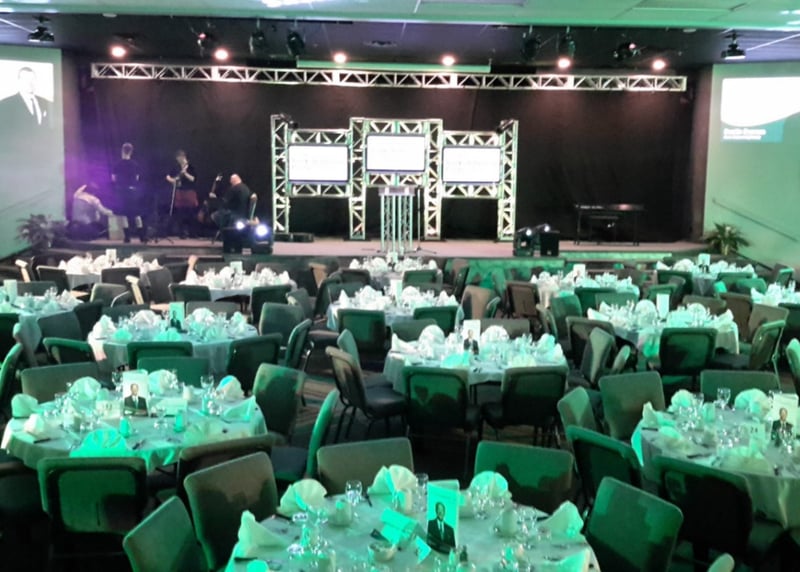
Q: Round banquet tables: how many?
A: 14